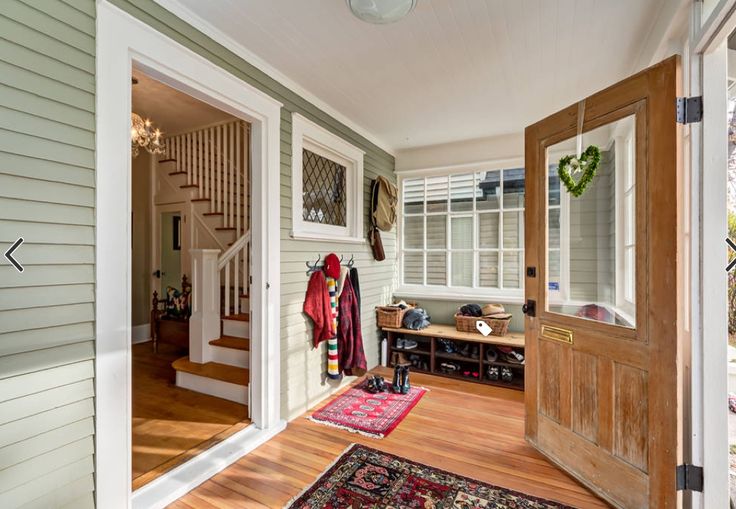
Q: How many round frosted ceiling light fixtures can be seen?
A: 1